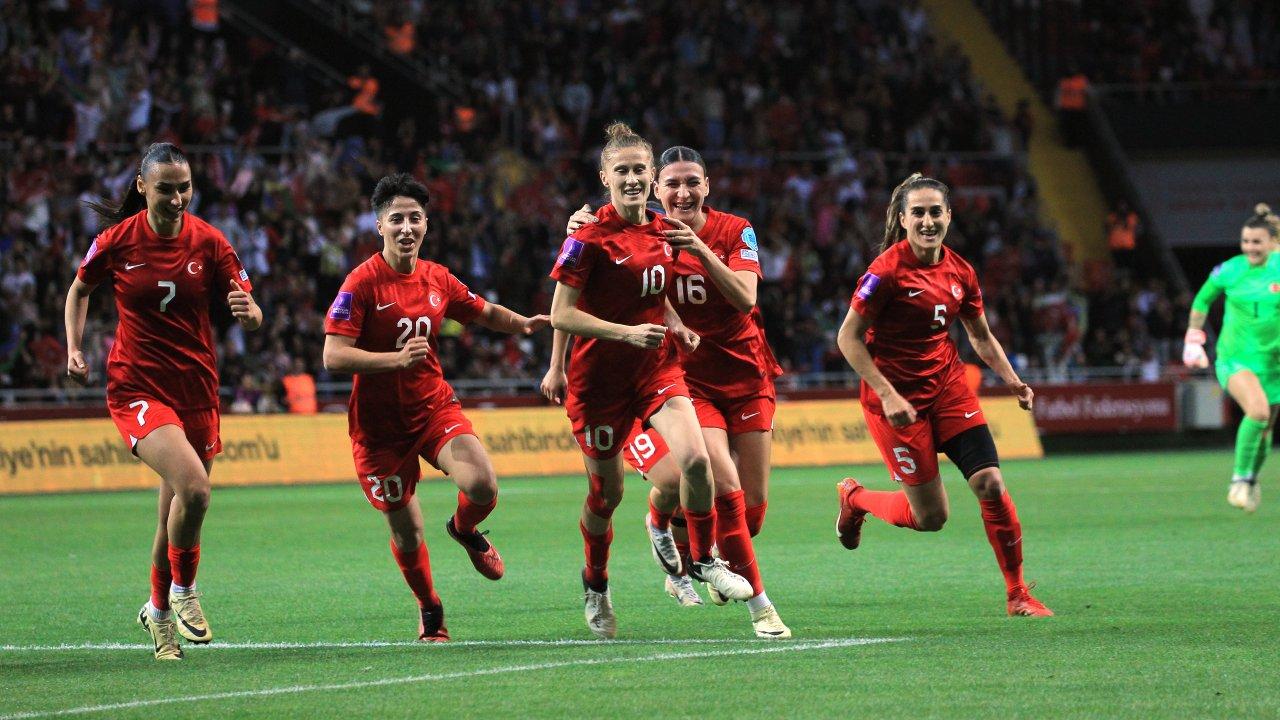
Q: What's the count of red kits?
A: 6